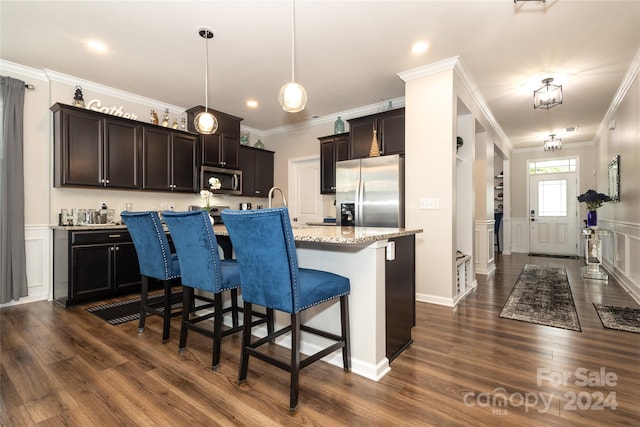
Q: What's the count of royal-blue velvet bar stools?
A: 3